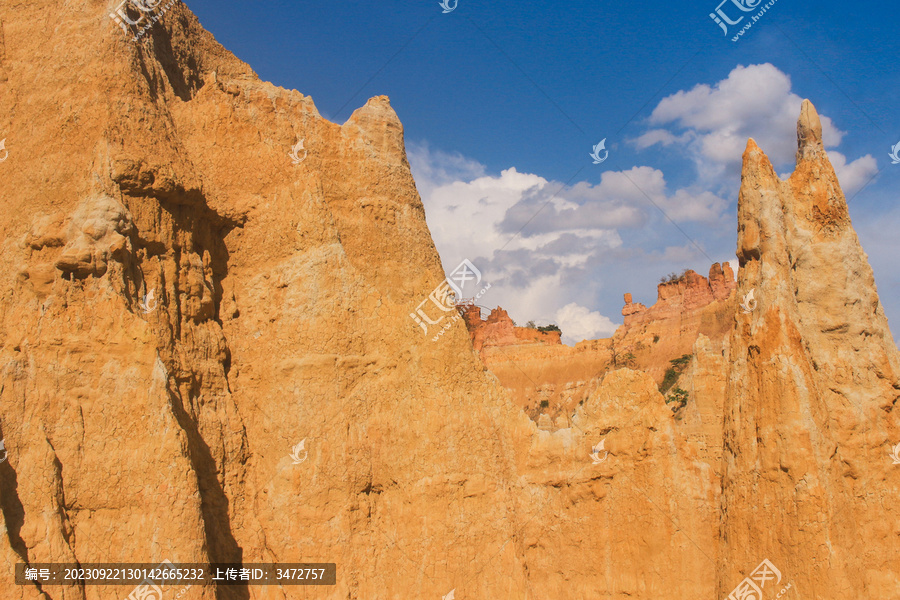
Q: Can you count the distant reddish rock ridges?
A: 2